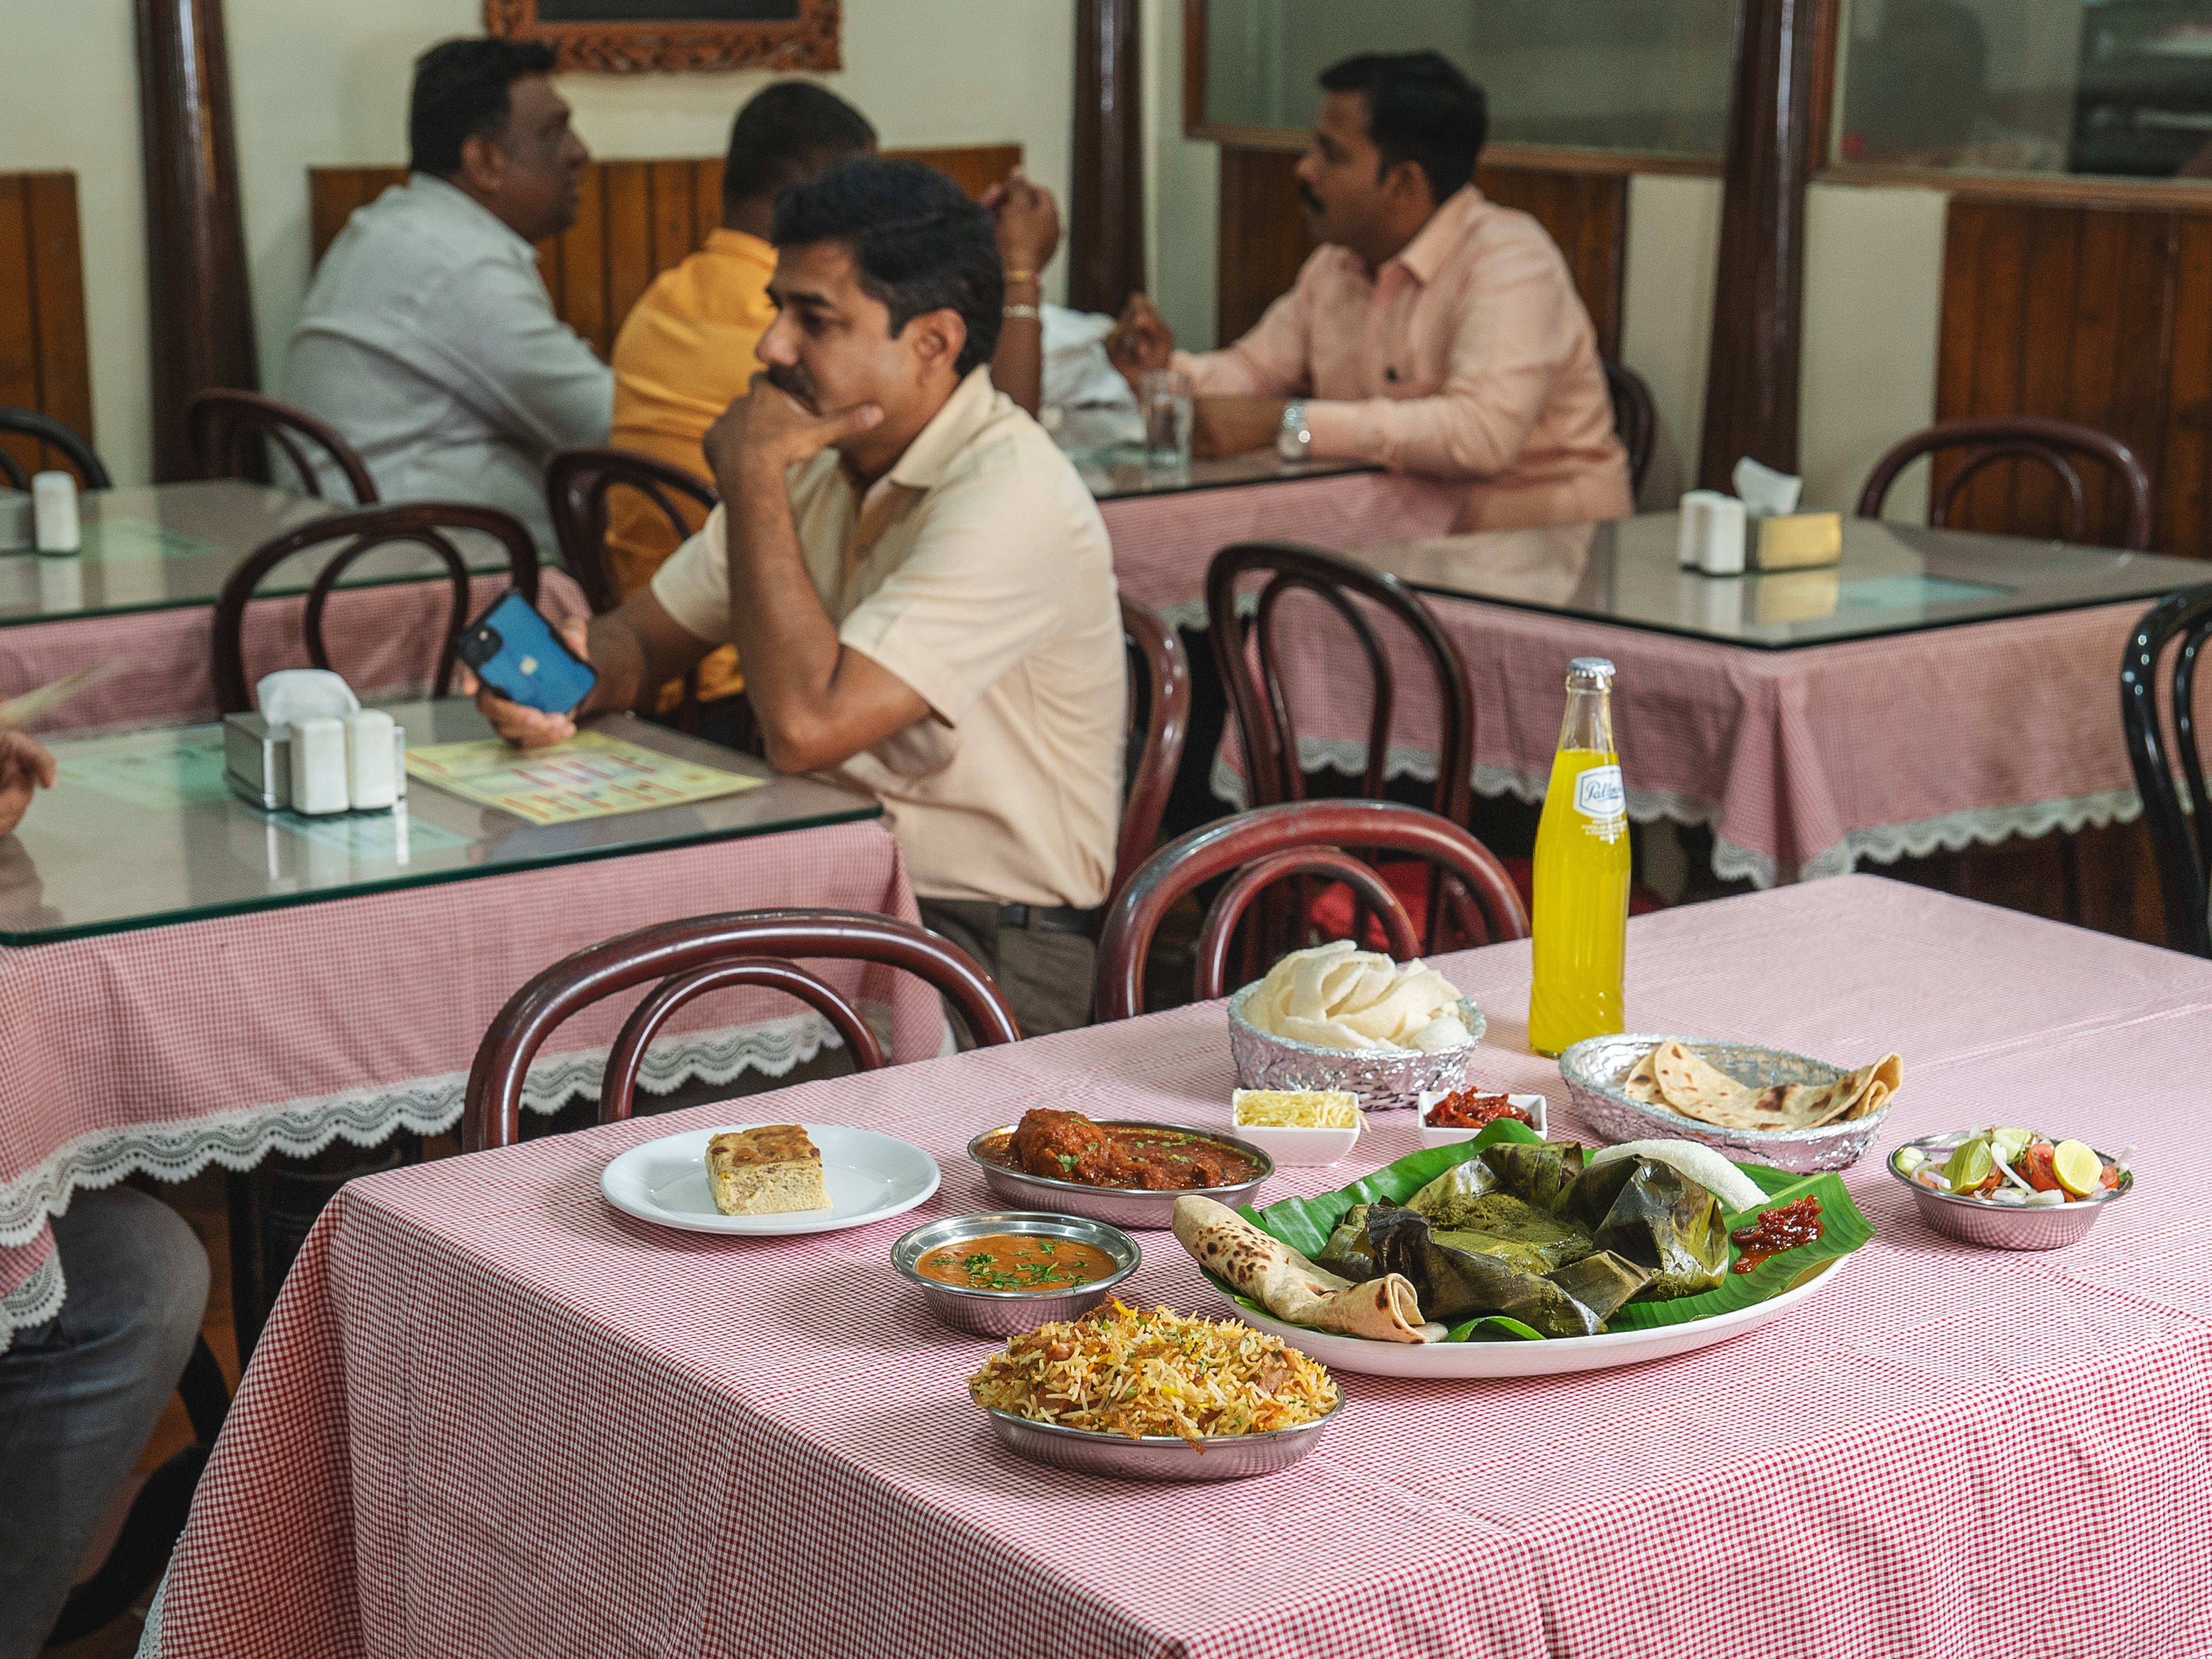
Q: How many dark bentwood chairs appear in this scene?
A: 11